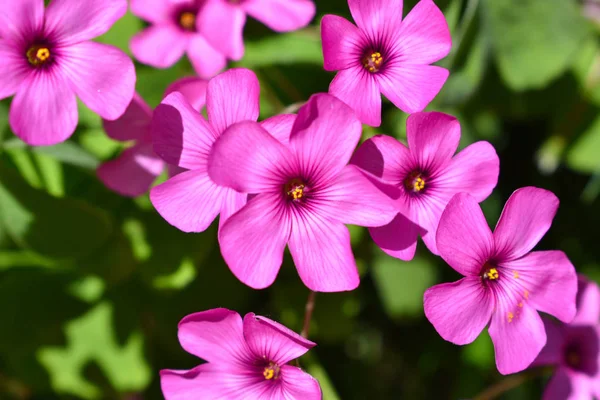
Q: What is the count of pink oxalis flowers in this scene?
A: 11